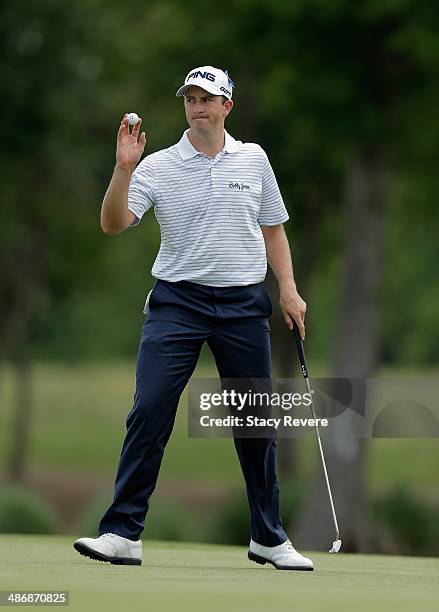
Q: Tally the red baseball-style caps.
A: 0